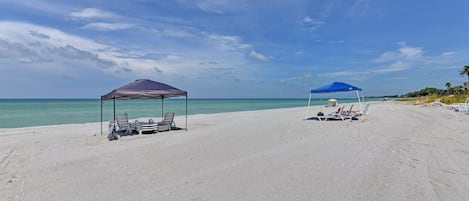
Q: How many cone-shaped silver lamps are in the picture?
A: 0